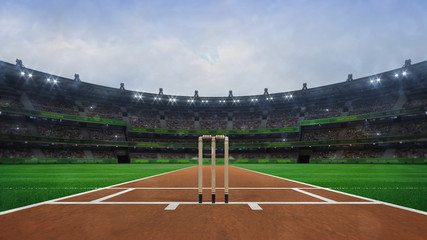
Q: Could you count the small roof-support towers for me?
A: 10